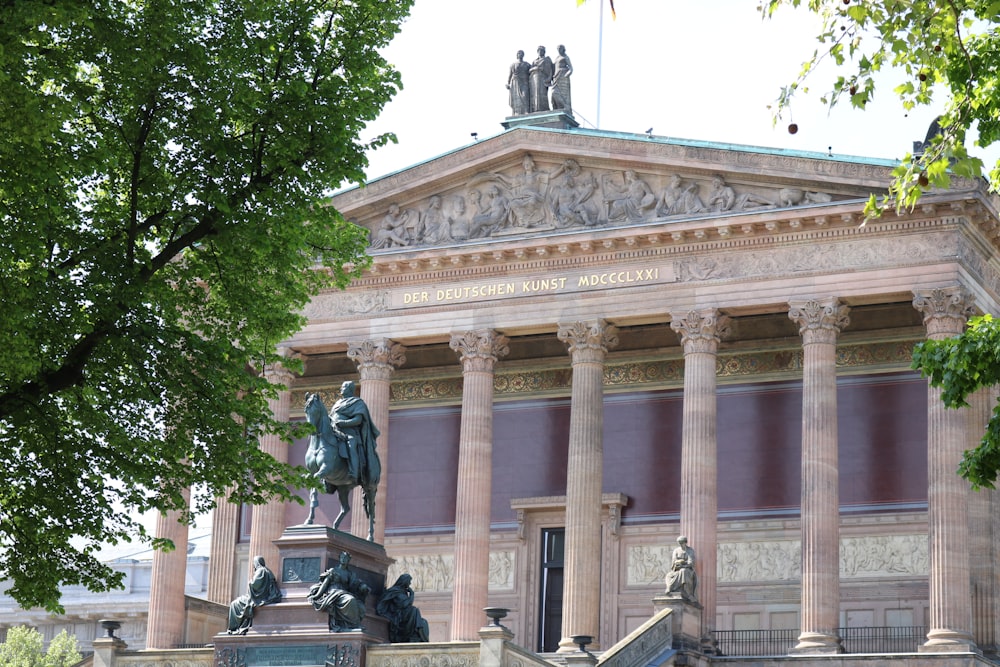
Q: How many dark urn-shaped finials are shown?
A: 3